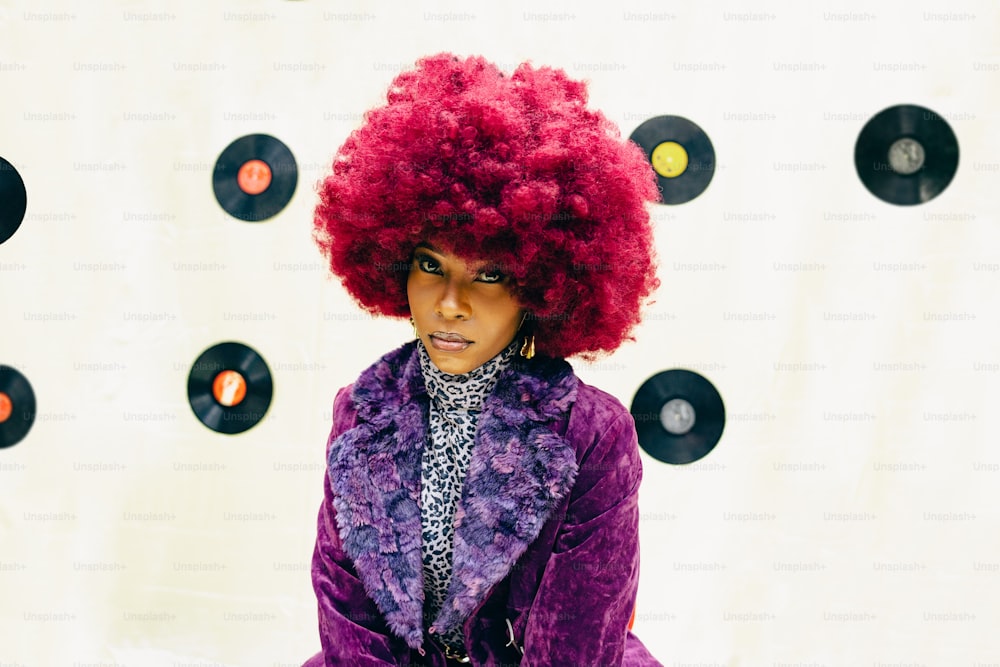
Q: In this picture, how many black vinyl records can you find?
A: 7